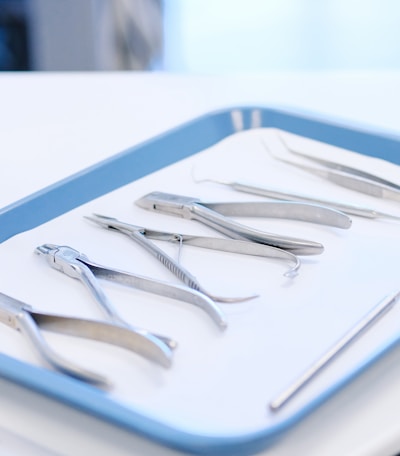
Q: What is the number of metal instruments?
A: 7